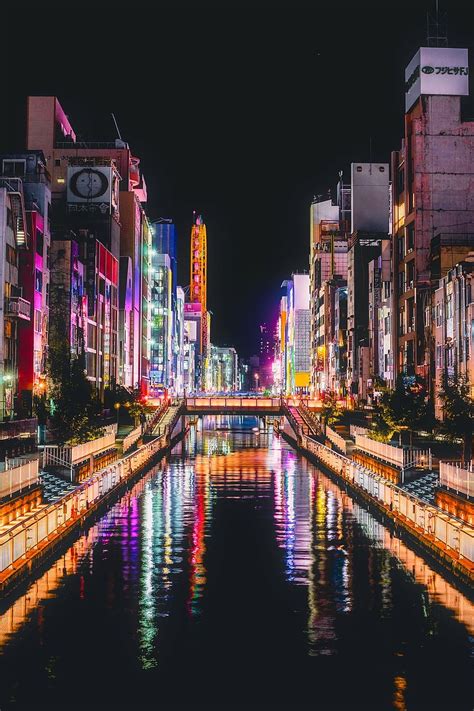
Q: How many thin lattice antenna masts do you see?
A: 1